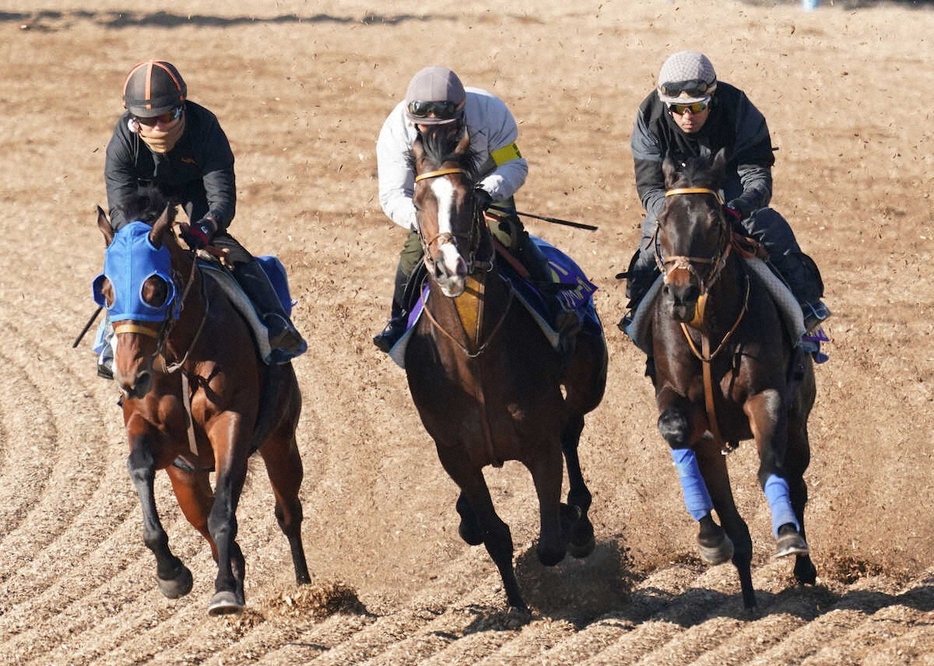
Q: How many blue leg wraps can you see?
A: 2